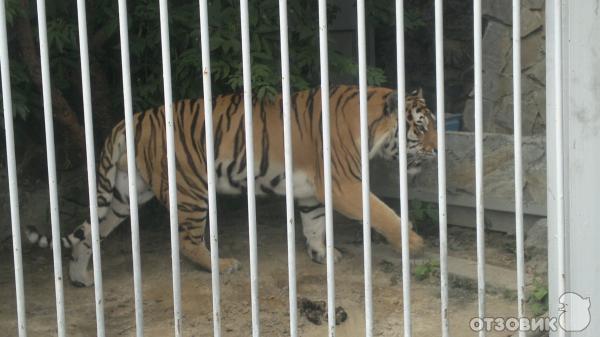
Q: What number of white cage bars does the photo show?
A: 15